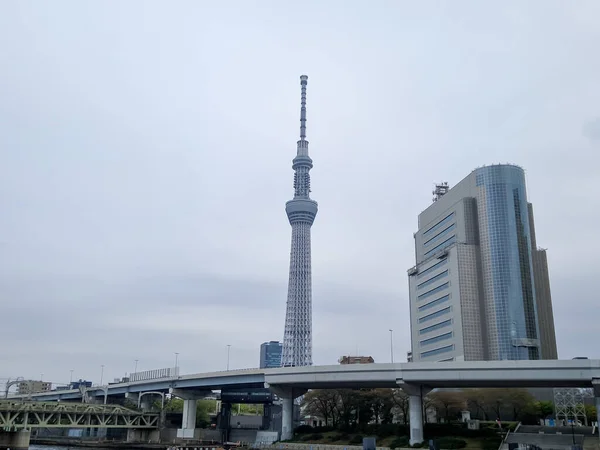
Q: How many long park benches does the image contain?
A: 0